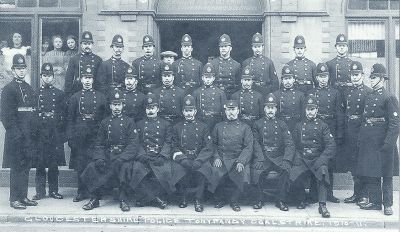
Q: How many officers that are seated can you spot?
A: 6